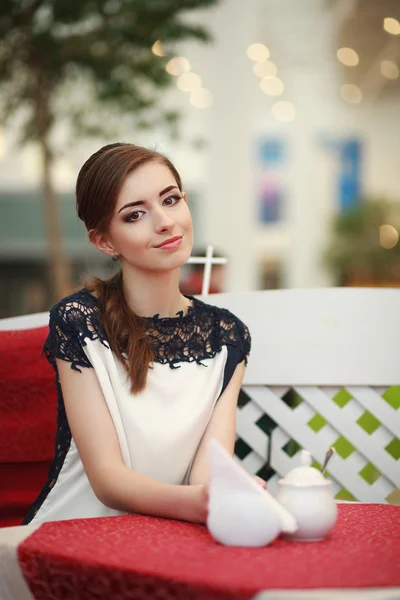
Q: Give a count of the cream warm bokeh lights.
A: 13